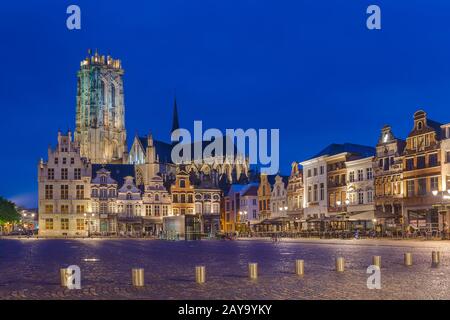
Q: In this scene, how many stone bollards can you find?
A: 9